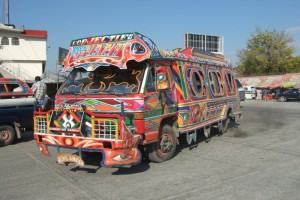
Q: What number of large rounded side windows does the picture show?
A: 3